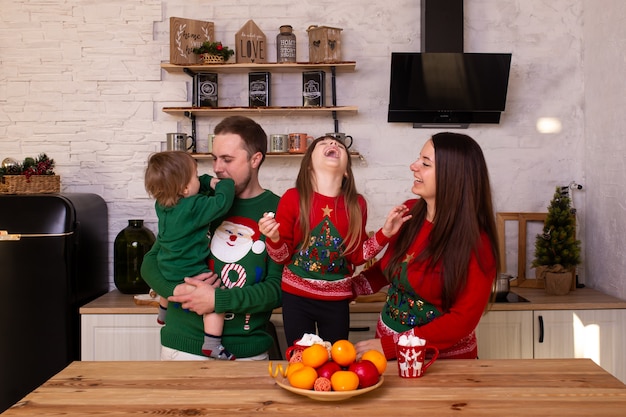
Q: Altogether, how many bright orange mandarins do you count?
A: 6